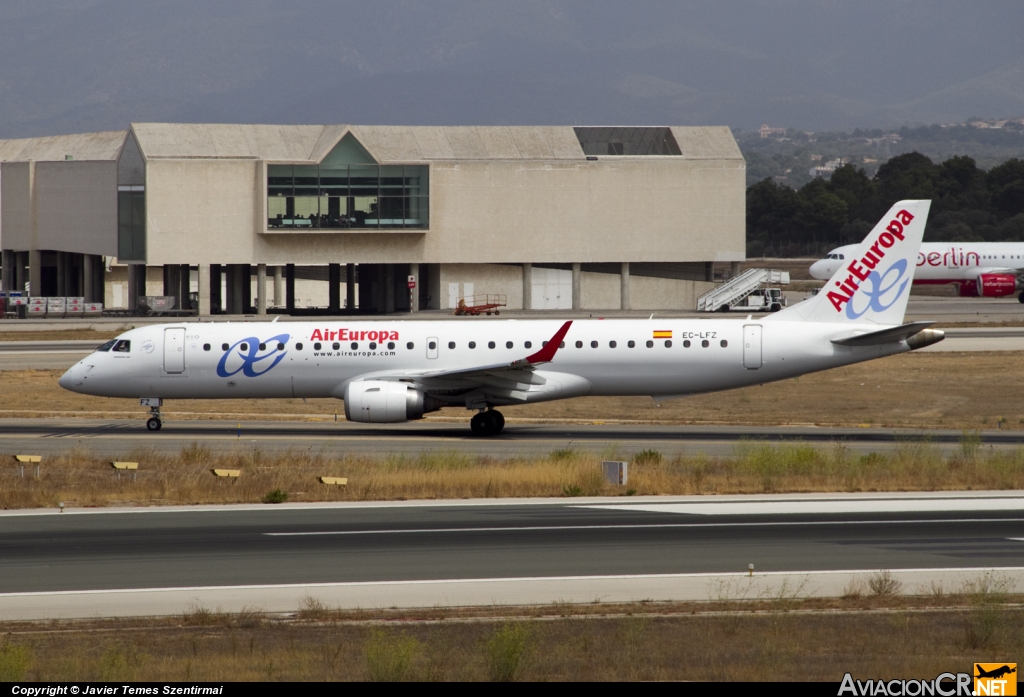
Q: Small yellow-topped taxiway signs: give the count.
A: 4